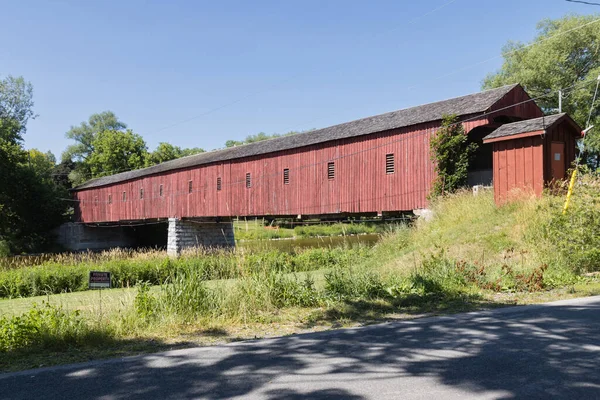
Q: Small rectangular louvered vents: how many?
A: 12